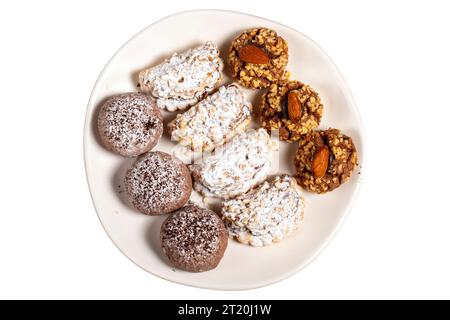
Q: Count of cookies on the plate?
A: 10